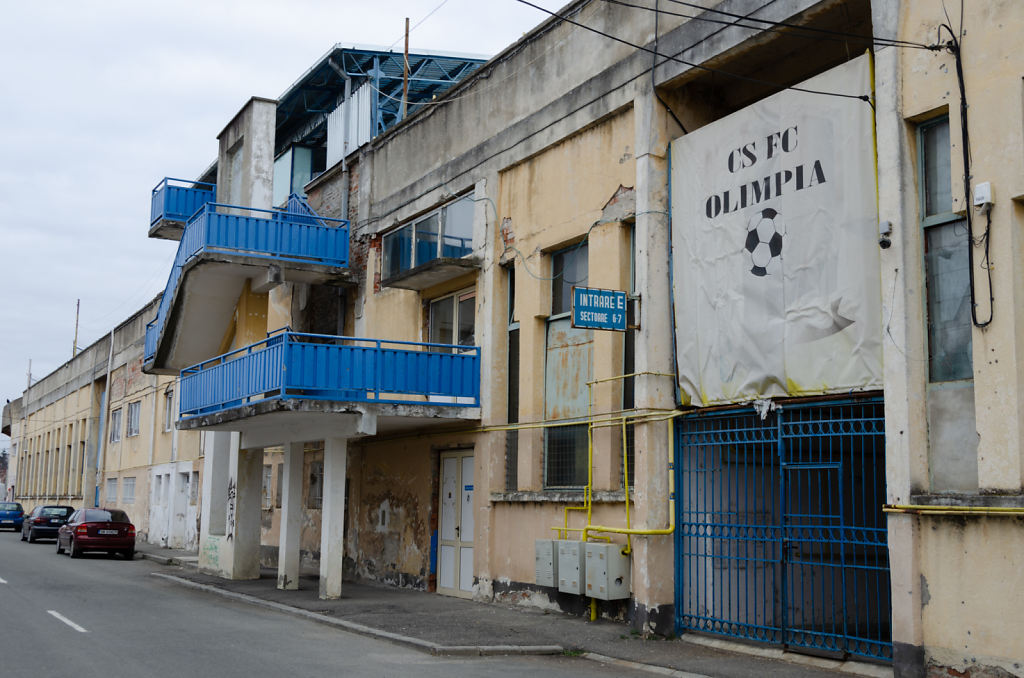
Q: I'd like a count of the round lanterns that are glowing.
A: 0